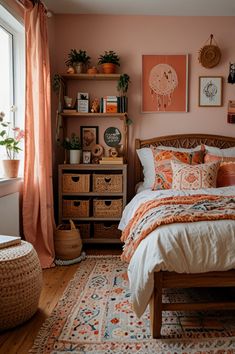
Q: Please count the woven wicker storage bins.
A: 6